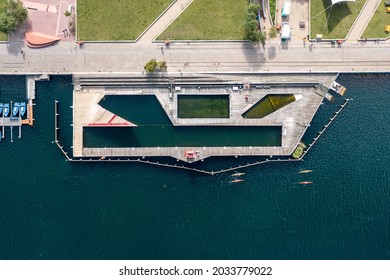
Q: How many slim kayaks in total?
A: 4